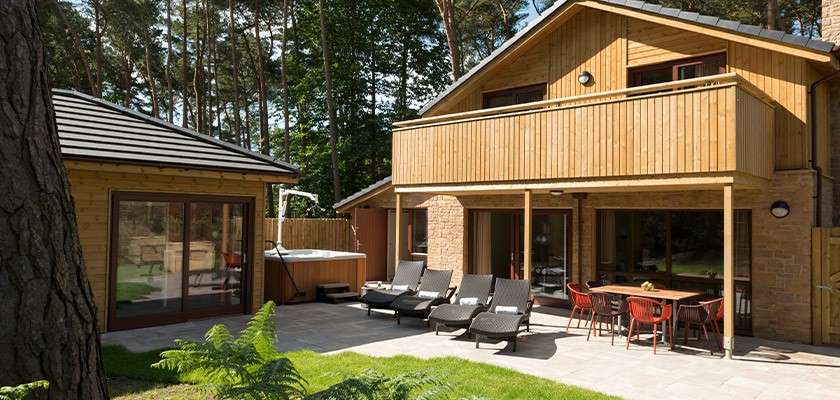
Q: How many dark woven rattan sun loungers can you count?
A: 4